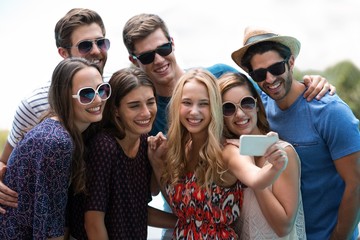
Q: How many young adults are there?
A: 7